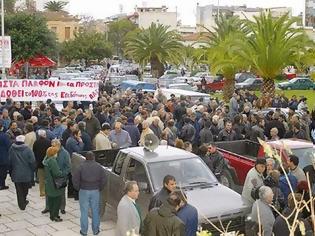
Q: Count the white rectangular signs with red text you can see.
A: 2